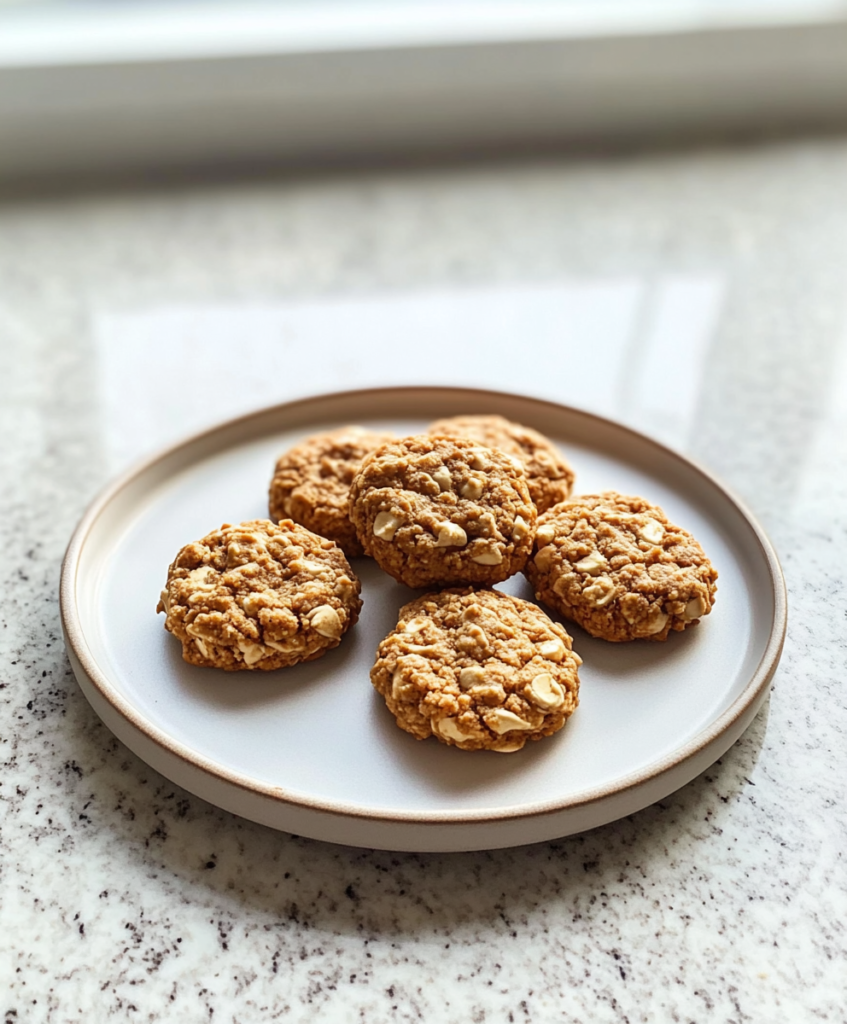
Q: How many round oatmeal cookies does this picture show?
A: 6